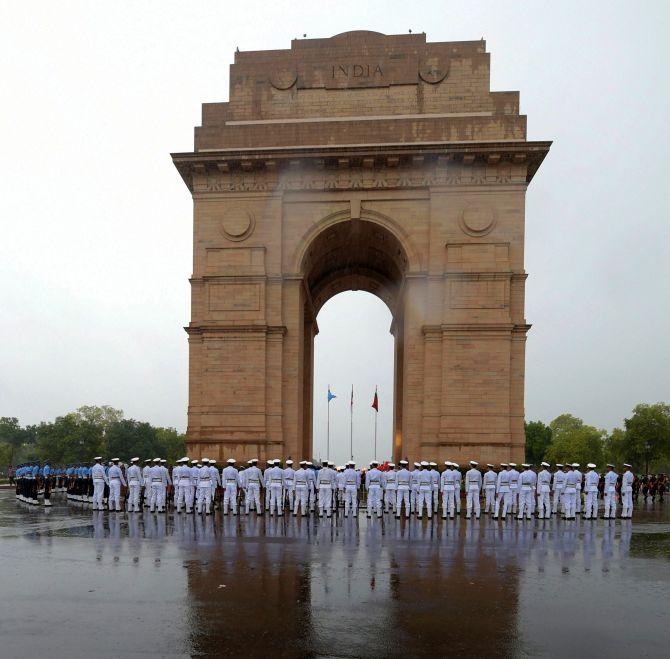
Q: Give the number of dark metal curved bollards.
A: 0